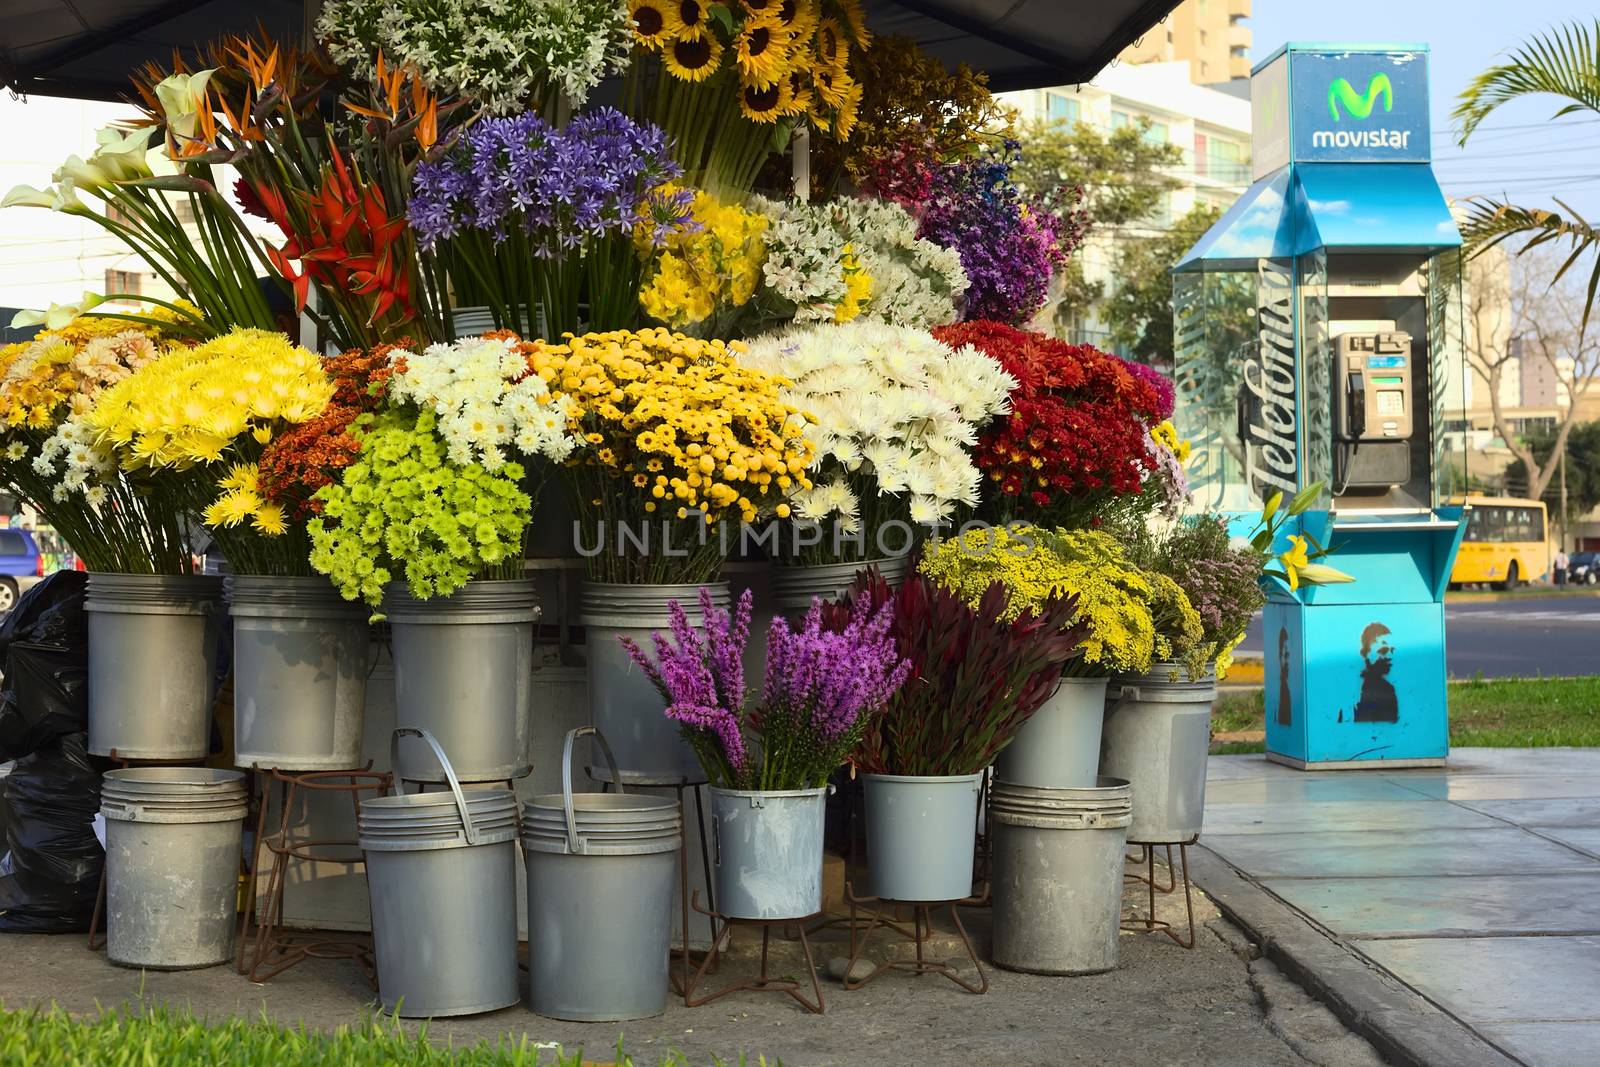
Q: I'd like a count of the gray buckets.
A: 14